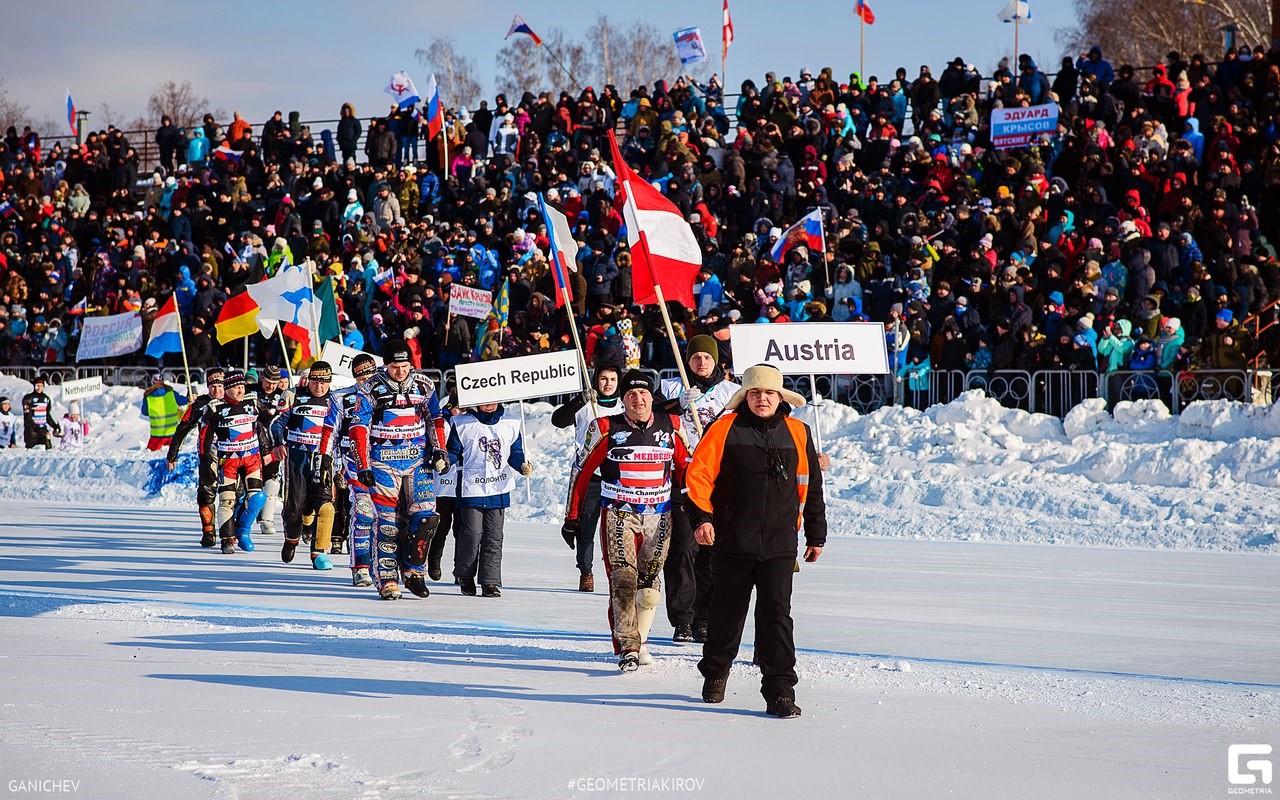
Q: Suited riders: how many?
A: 8